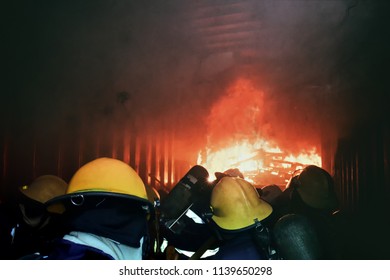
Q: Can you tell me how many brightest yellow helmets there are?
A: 2